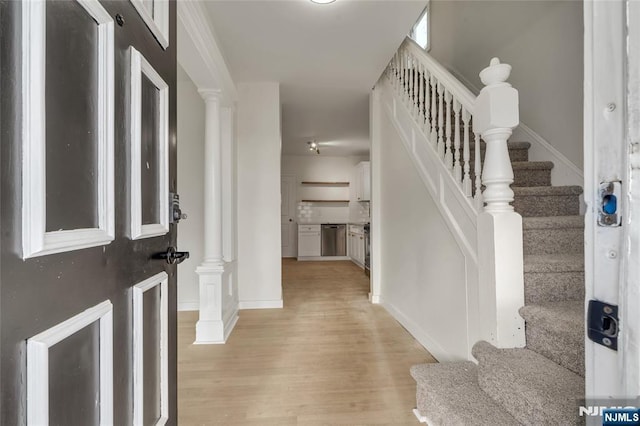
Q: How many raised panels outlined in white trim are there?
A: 5